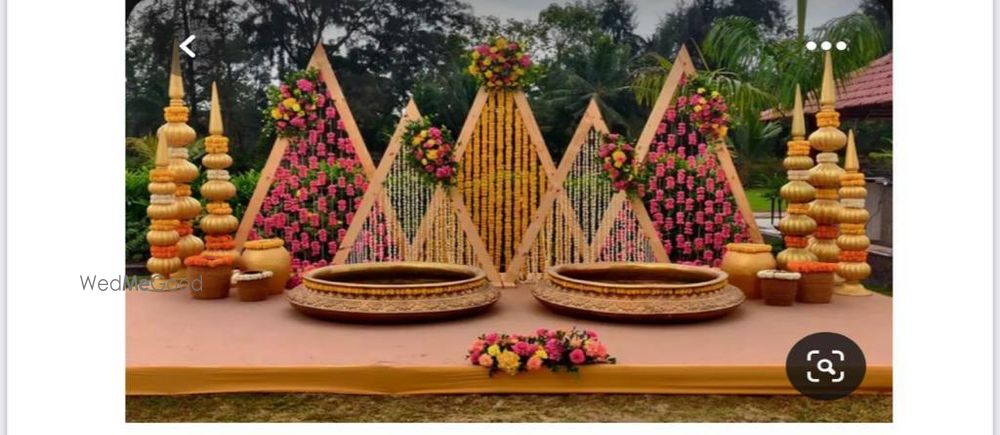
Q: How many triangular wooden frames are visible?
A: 5